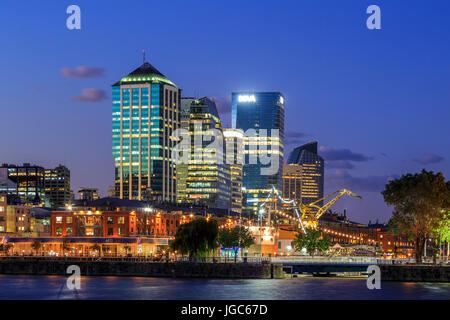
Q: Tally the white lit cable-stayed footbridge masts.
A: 0